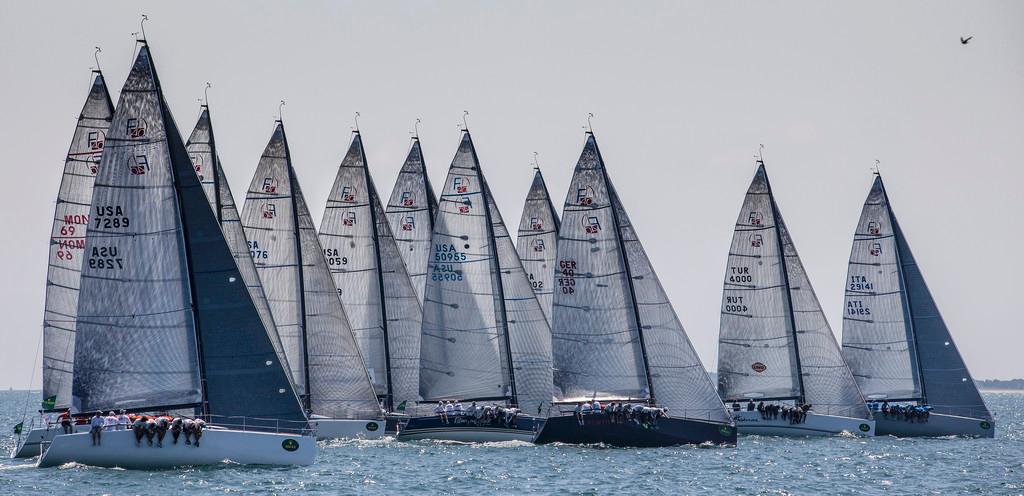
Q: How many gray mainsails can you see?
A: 11